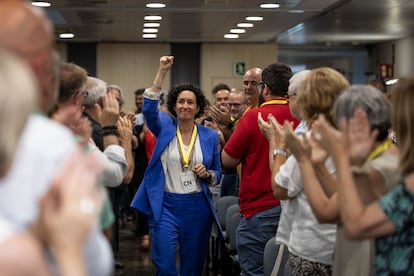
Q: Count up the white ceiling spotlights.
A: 12